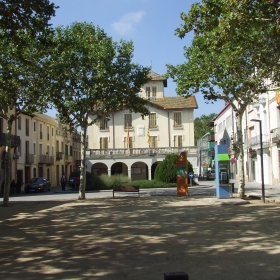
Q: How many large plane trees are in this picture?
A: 3